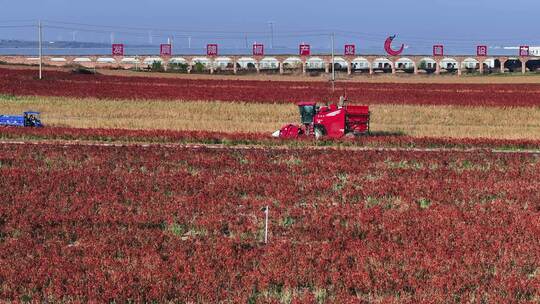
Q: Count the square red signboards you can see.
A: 9